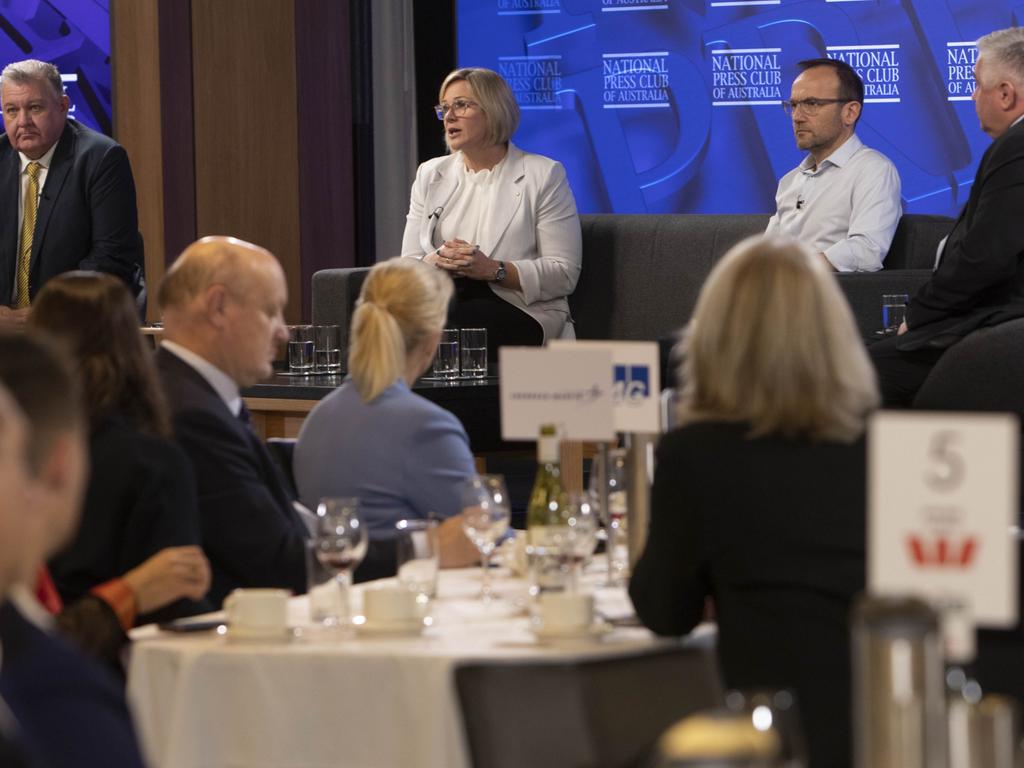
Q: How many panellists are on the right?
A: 2